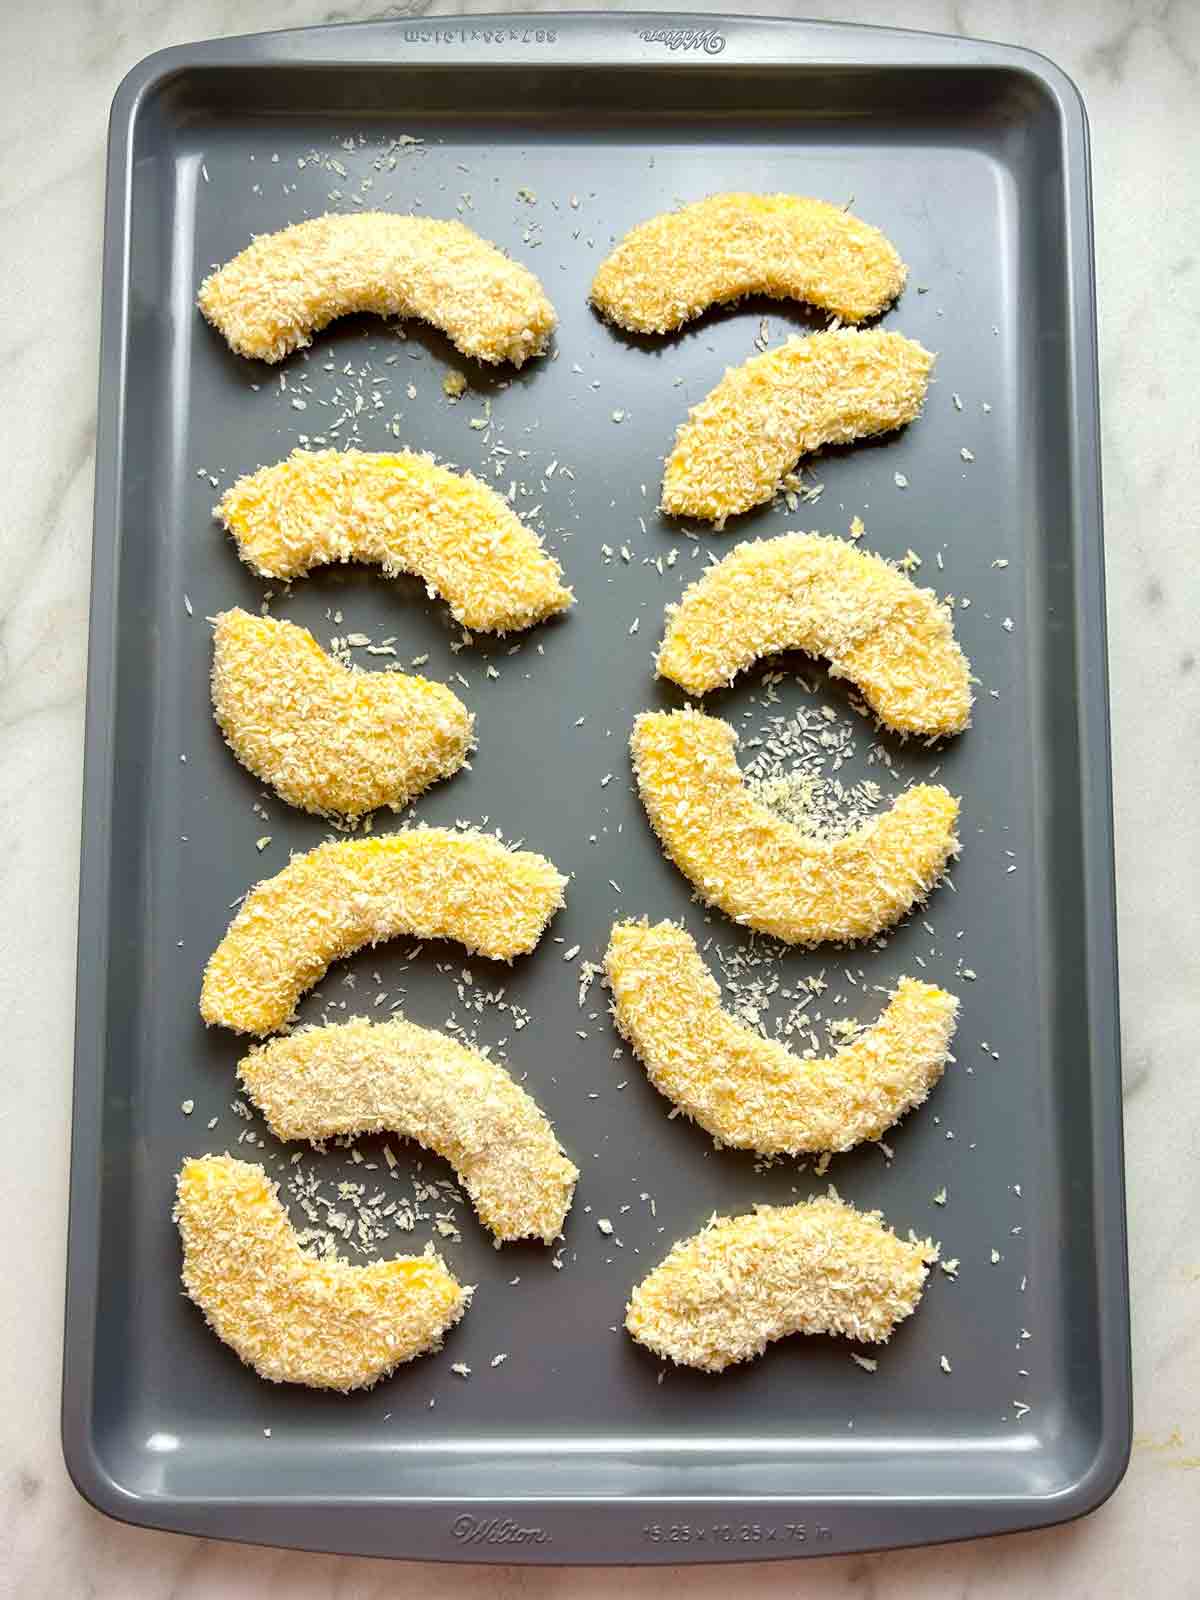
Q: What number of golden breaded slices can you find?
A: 12